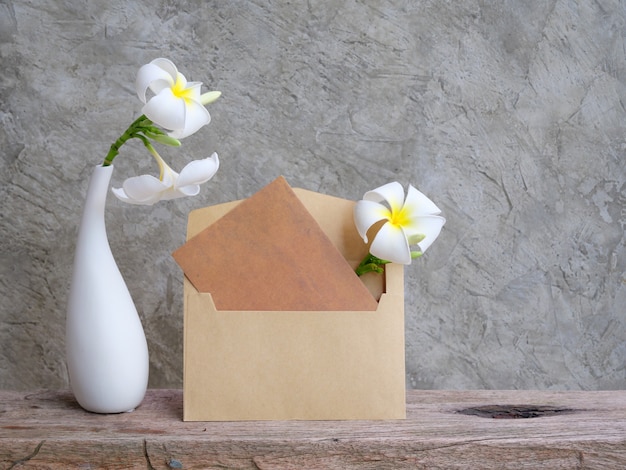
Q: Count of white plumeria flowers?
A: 3